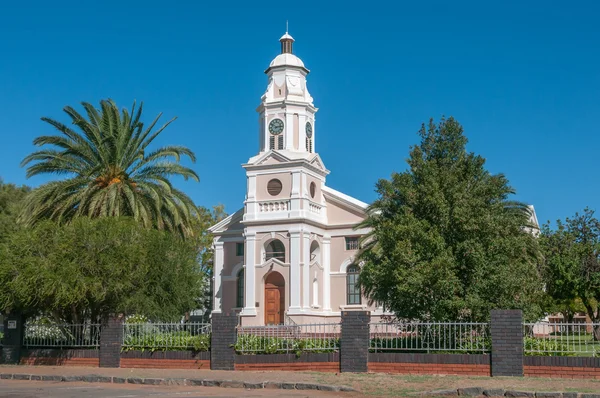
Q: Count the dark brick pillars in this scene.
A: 5